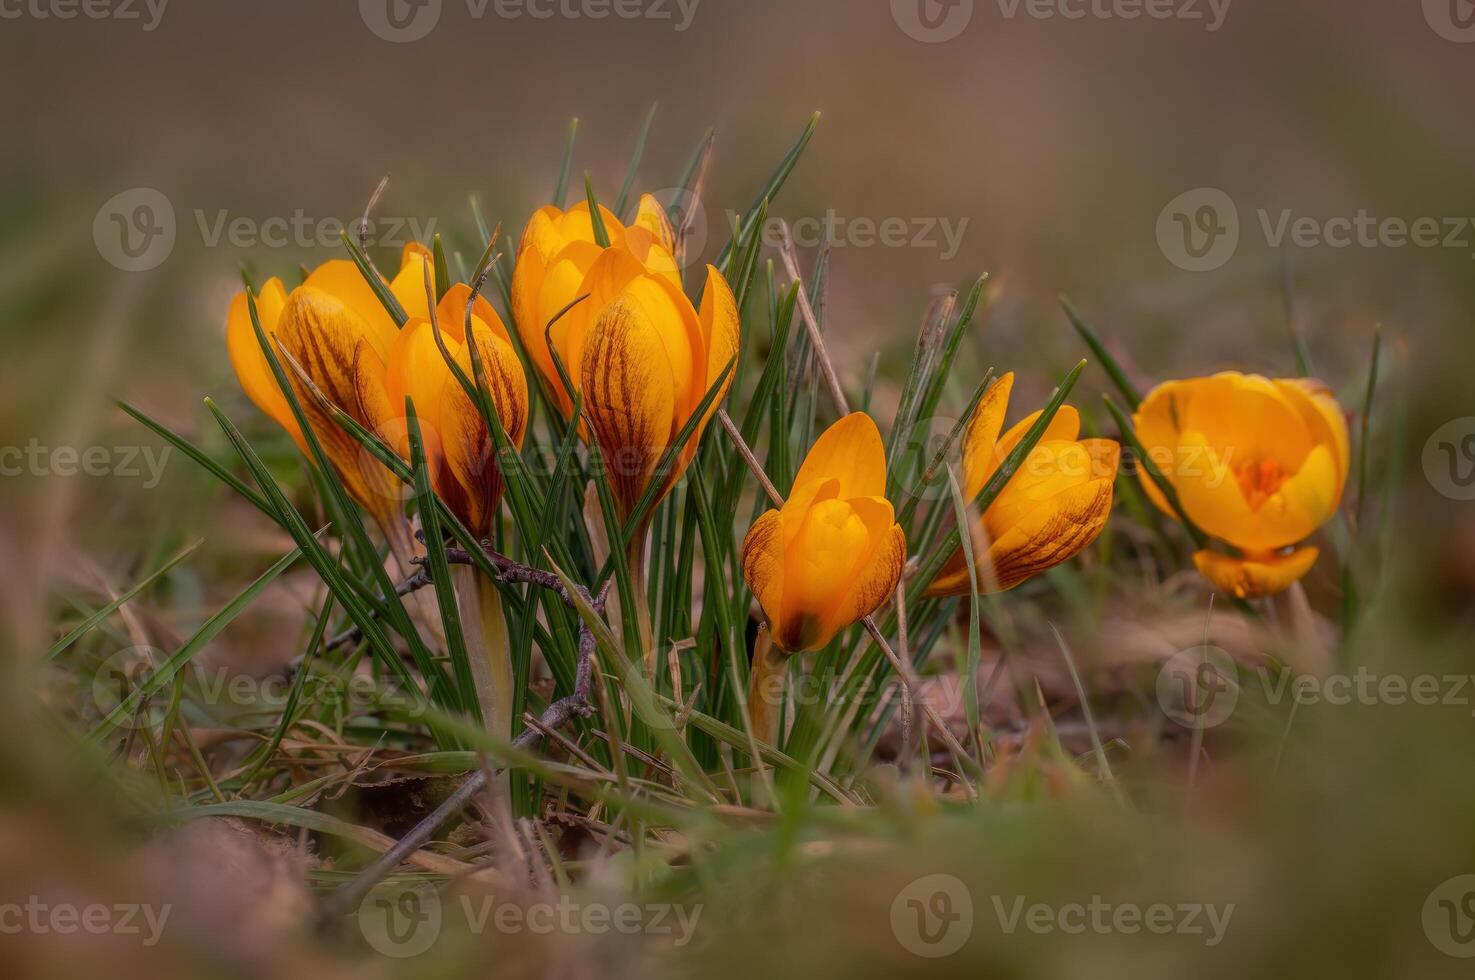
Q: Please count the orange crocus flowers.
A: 7